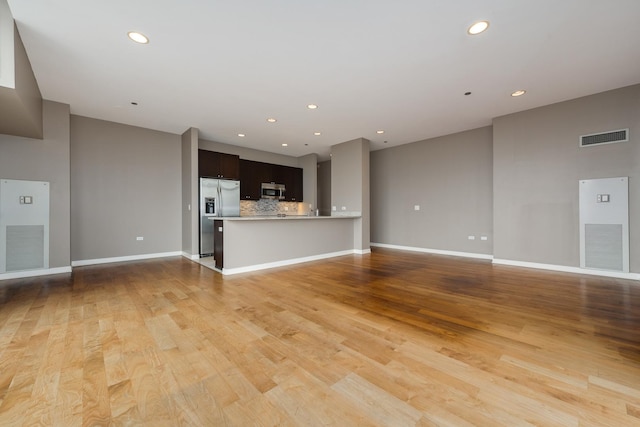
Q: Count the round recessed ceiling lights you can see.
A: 9